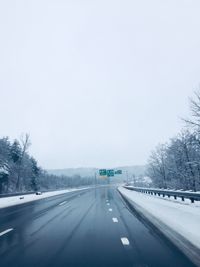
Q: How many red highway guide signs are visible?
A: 0